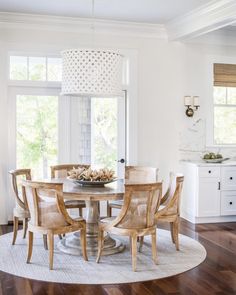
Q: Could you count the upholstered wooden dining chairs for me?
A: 6